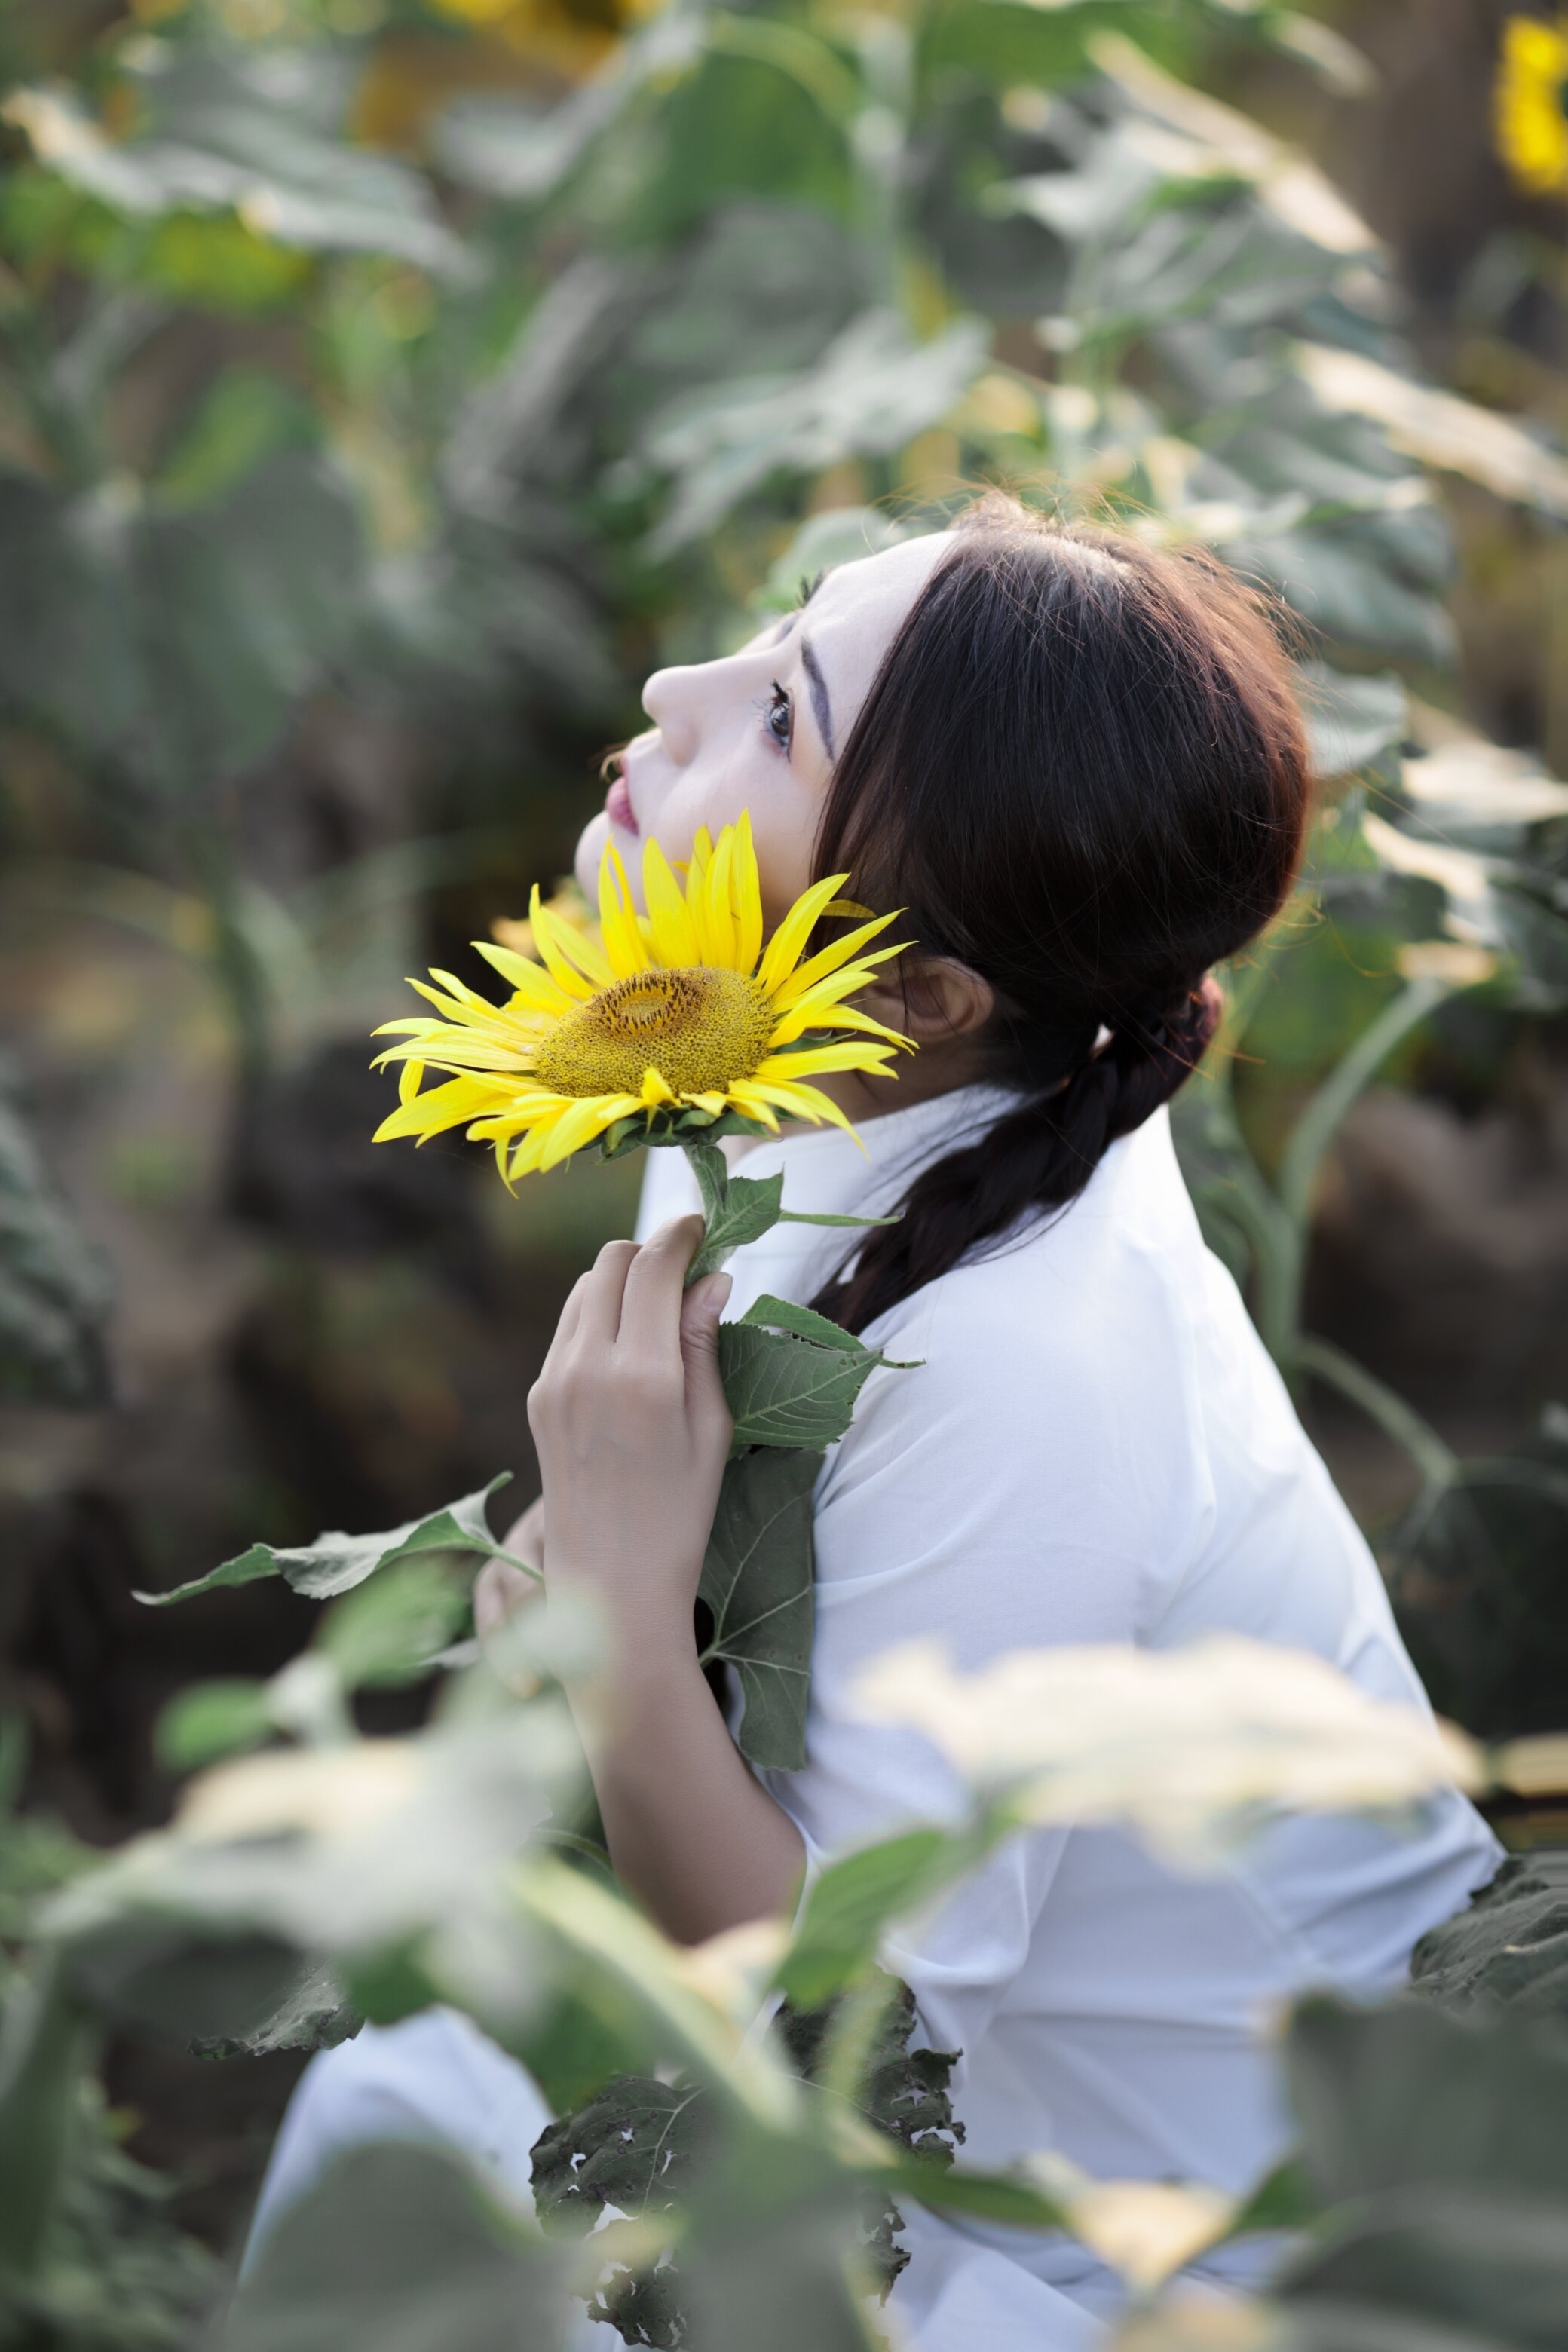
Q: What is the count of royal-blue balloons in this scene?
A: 0